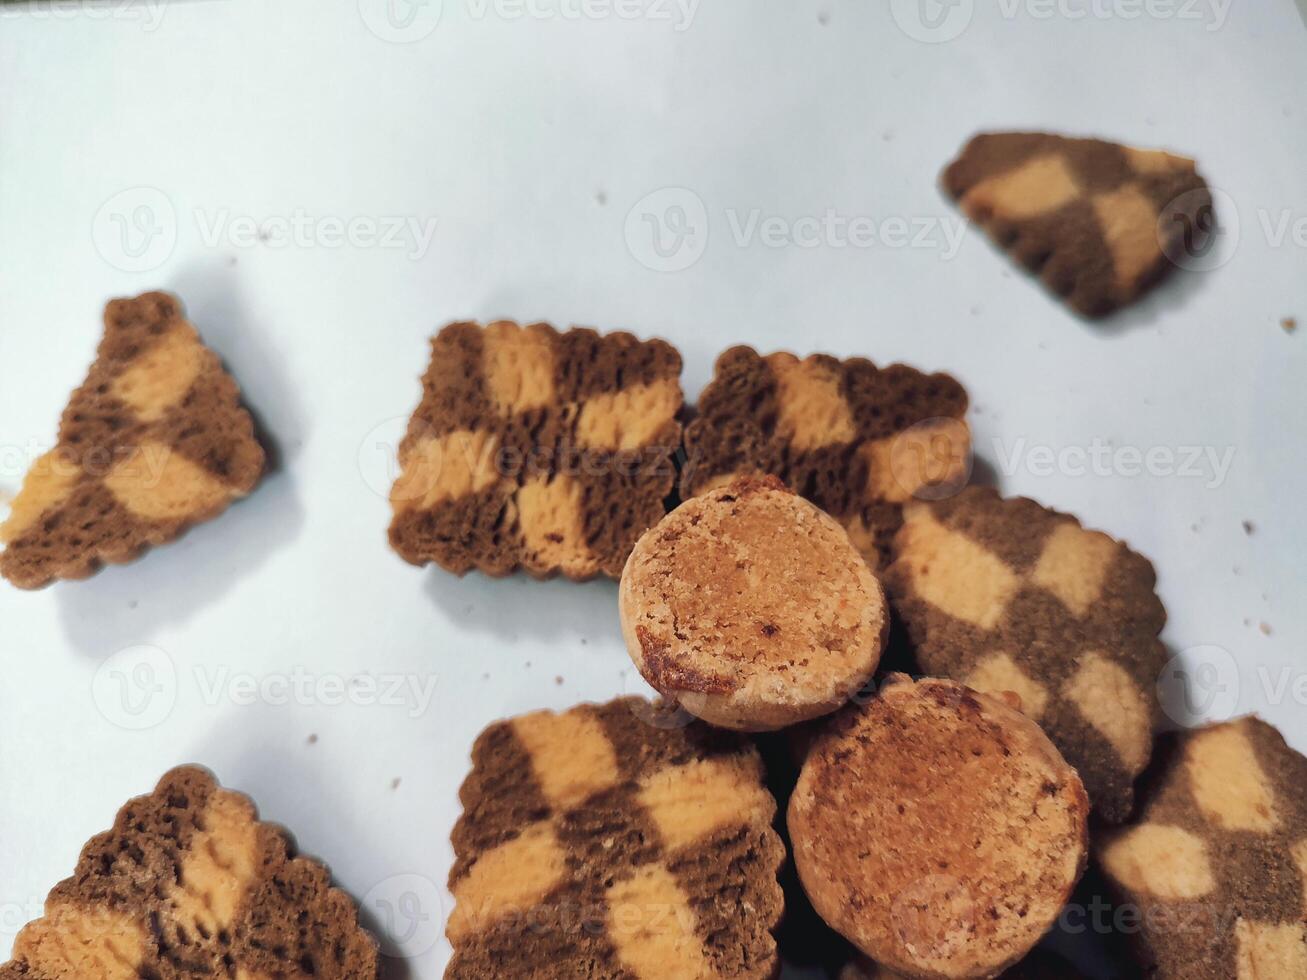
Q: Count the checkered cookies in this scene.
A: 8